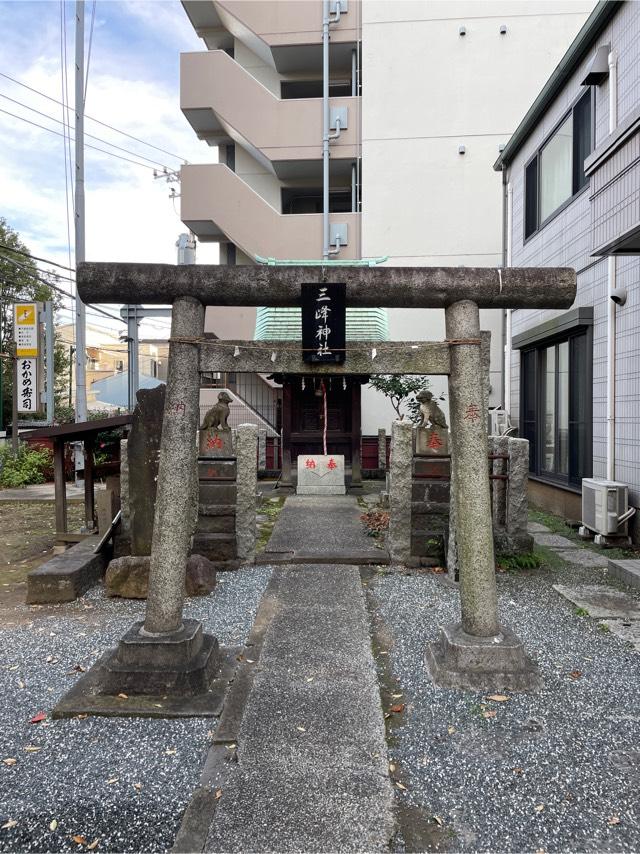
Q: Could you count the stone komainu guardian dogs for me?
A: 2